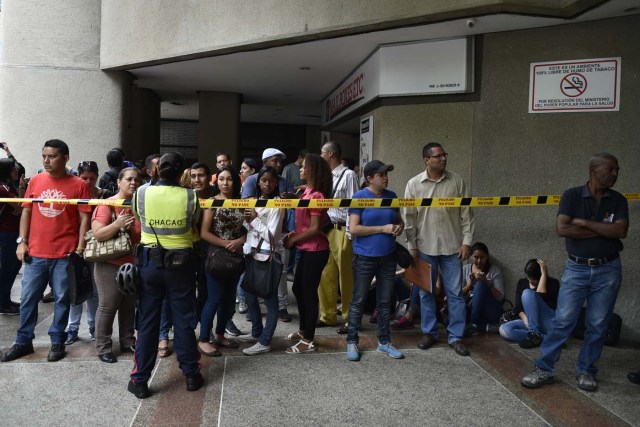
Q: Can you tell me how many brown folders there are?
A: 1